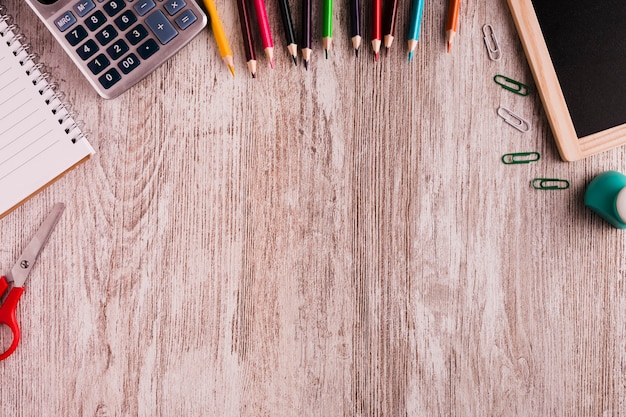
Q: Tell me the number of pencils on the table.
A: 11